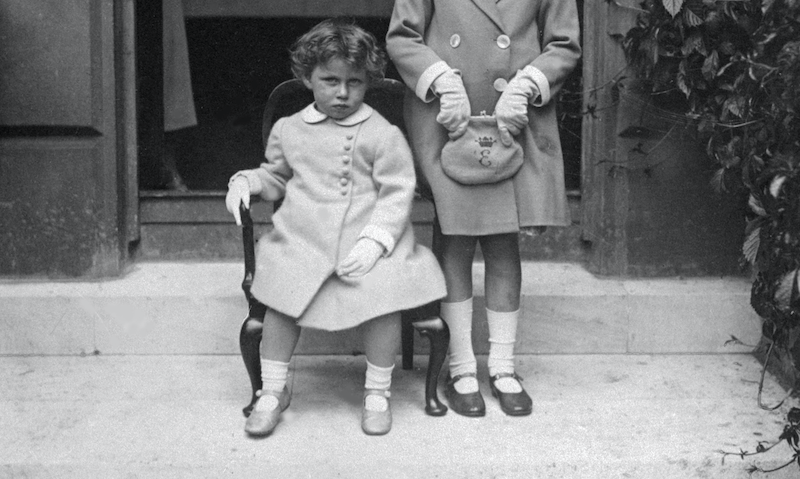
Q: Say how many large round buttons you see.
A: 3